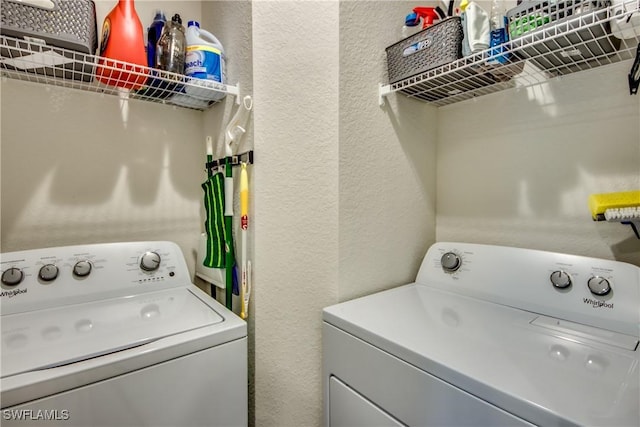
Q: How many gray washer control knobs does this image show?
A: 4